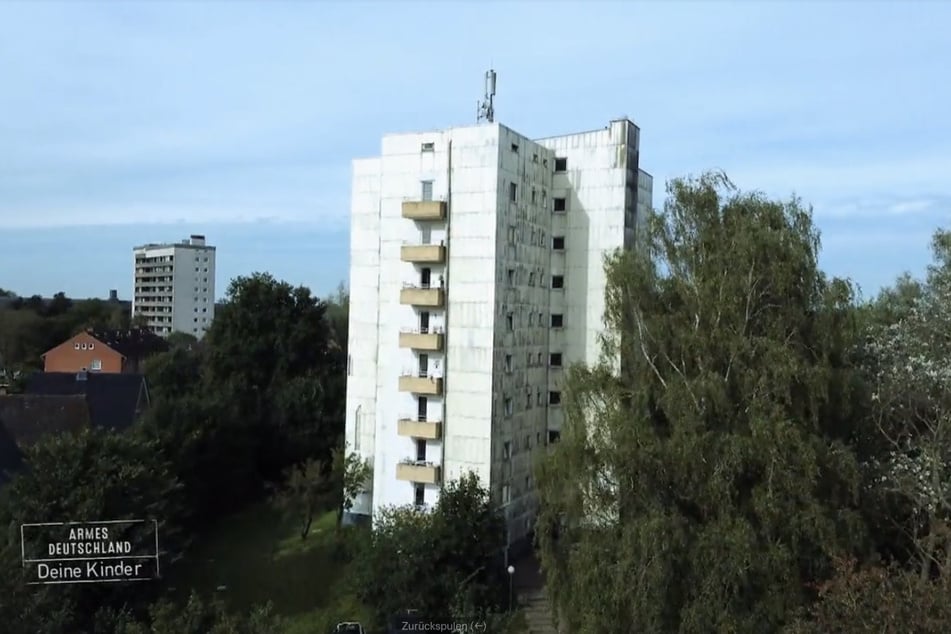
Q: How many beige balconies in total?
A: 7